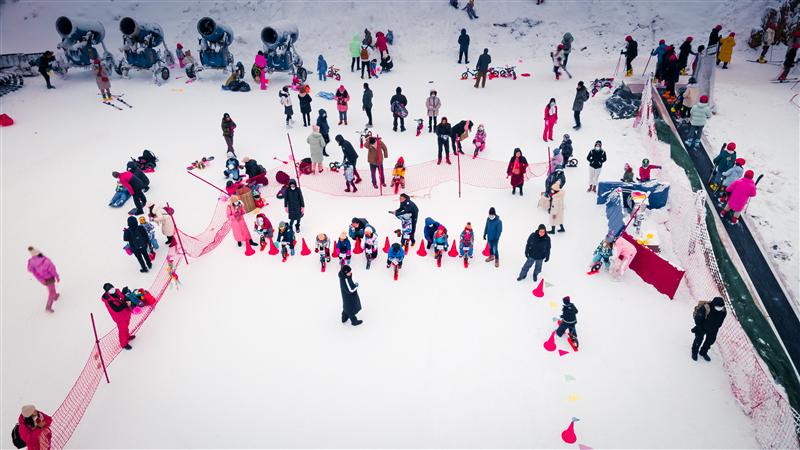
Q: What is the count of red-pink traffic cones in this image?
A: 12